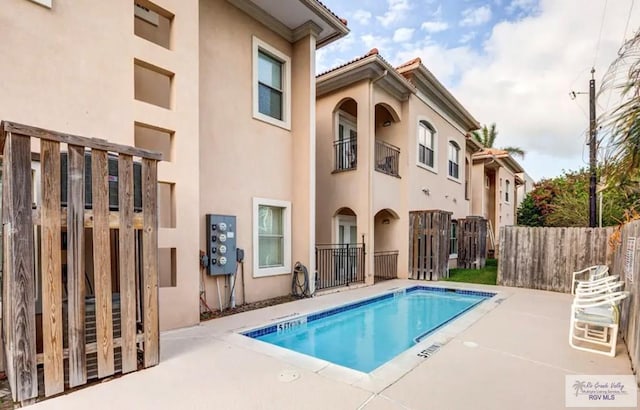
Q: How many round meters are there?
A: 4